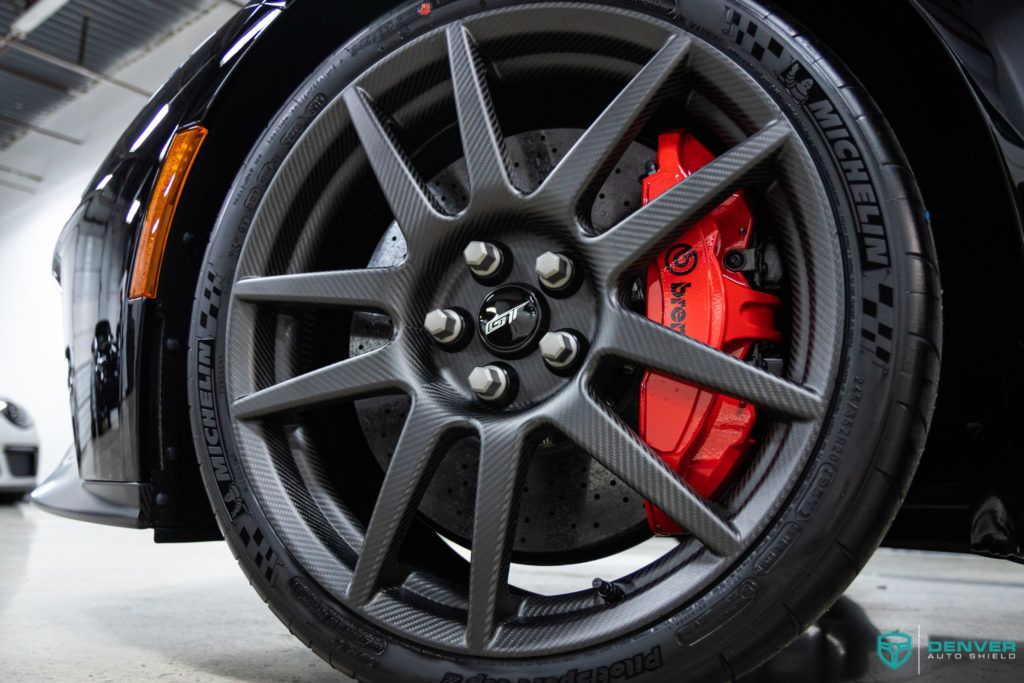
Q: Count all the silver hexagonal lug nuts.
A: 5